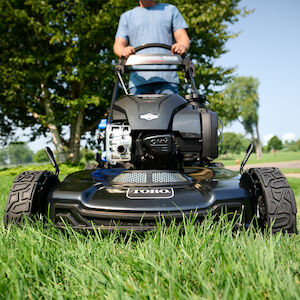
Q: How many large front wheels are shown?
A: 2